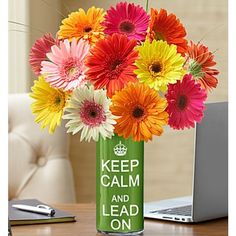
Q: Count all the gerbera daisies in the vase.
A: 12